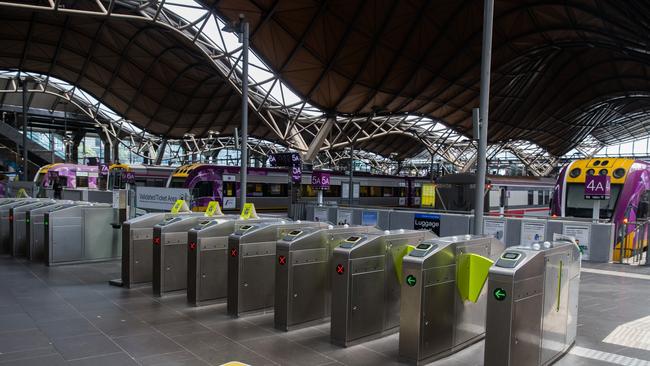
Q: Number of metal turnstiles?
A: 12